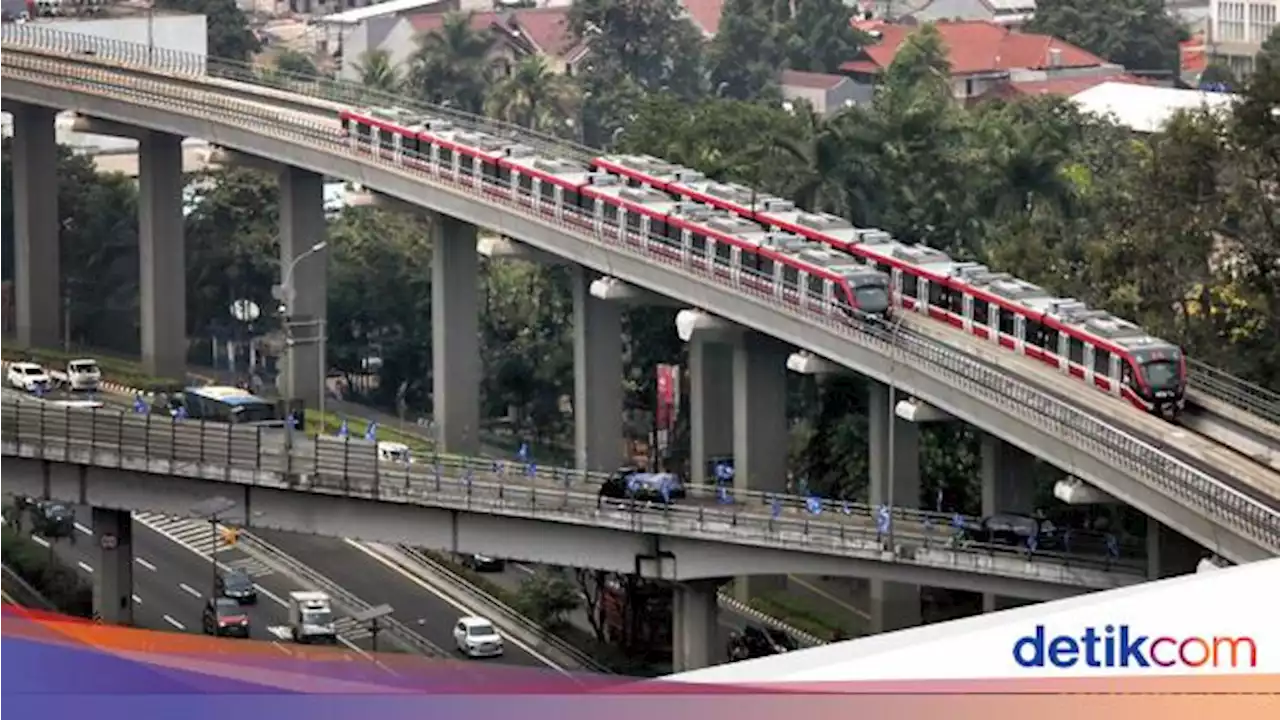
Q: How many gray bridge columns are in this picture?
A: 12